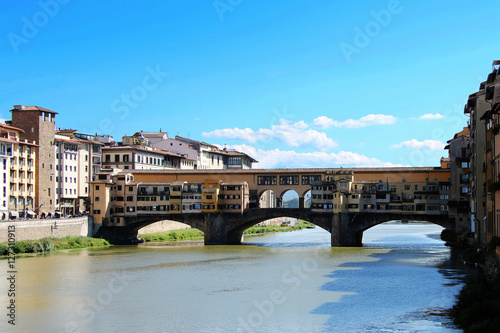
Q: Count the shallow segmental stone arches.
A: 3